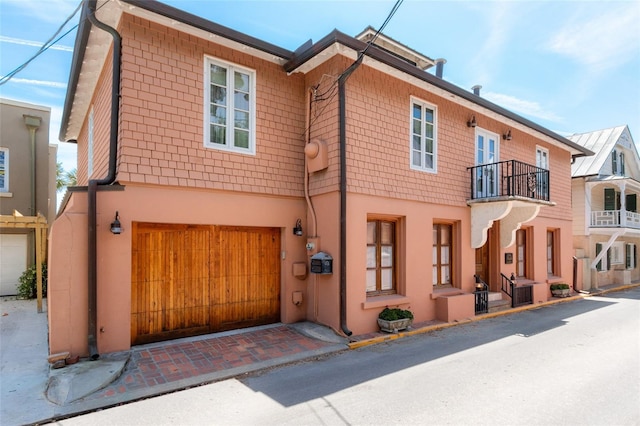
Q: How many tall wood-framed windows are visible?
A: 4